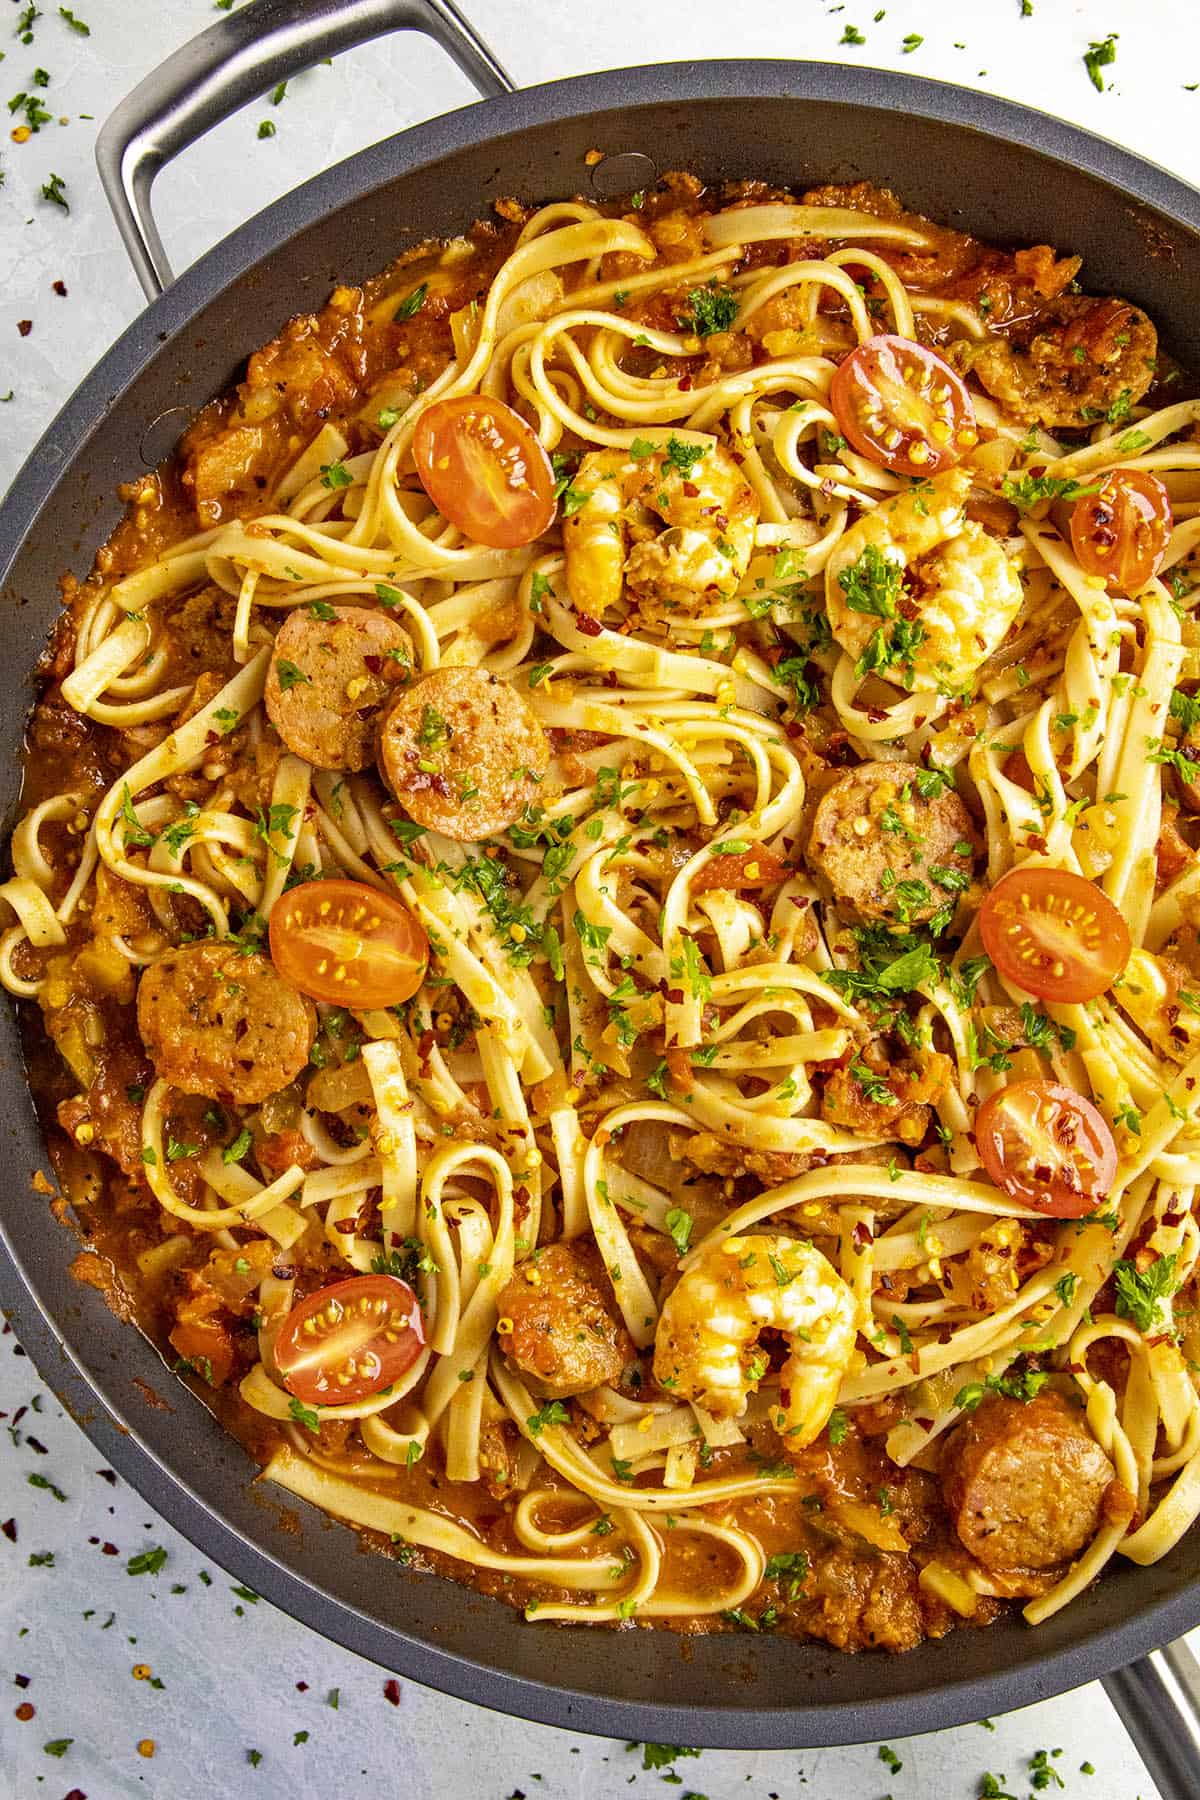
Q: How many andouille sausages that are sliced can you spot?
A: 7